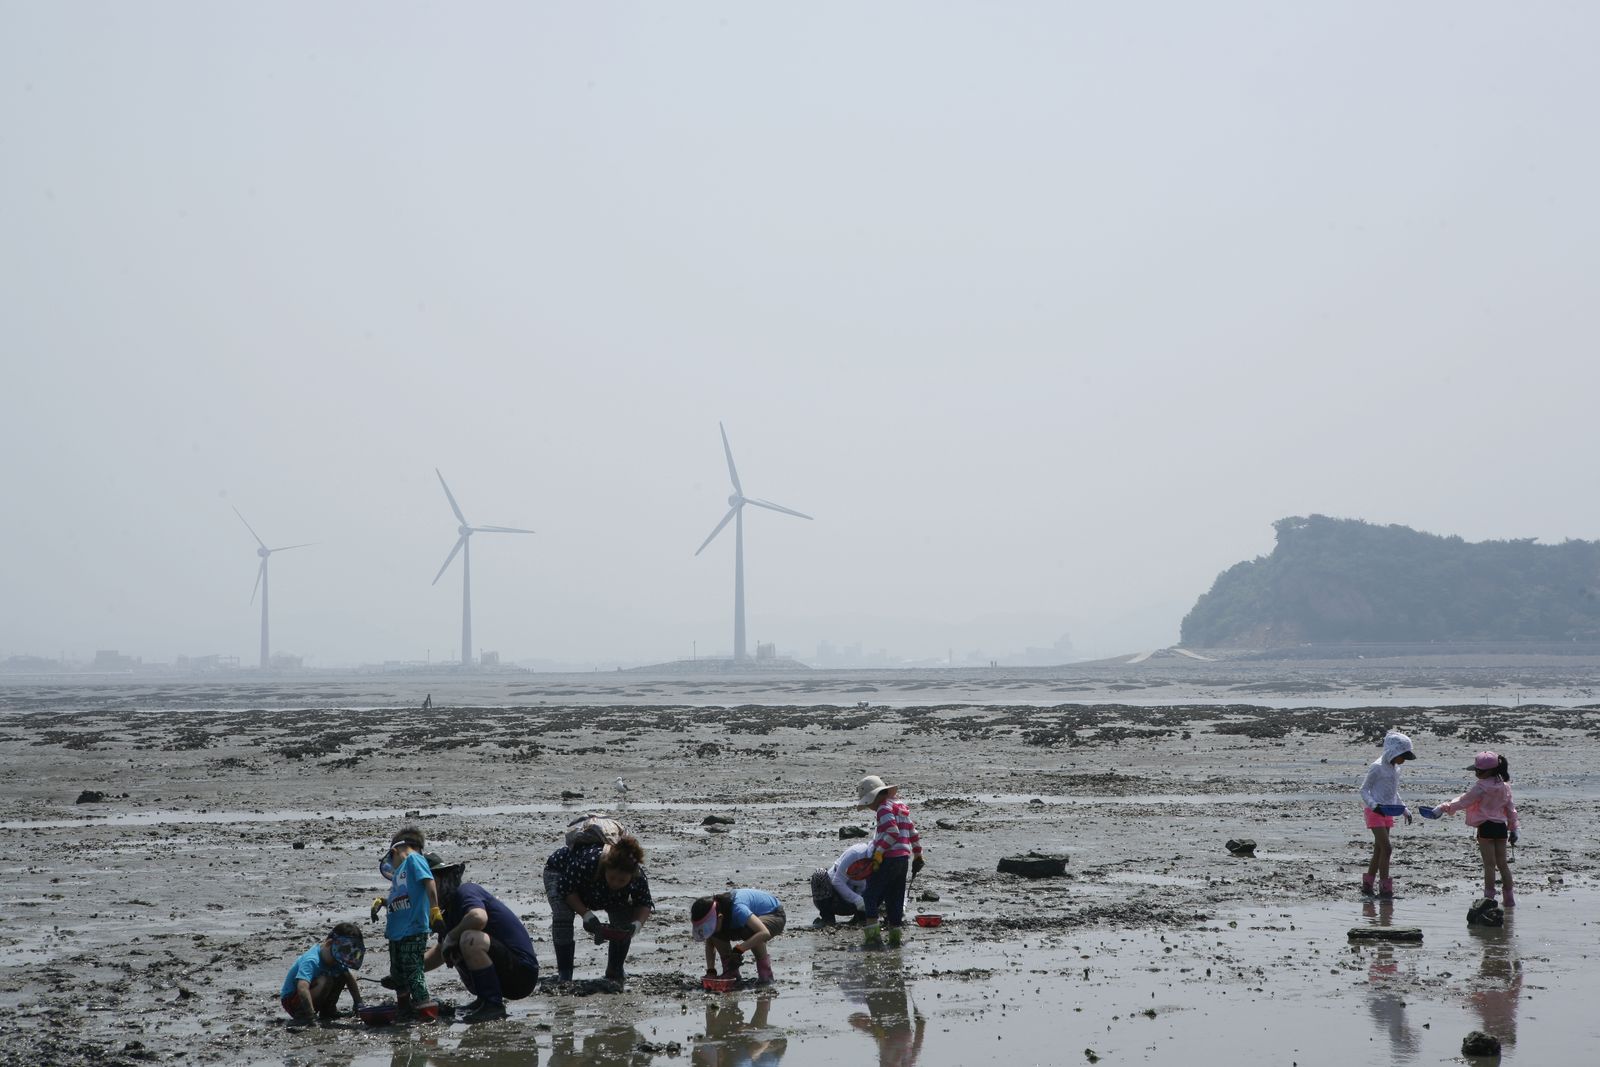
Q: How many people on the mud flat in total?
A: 9